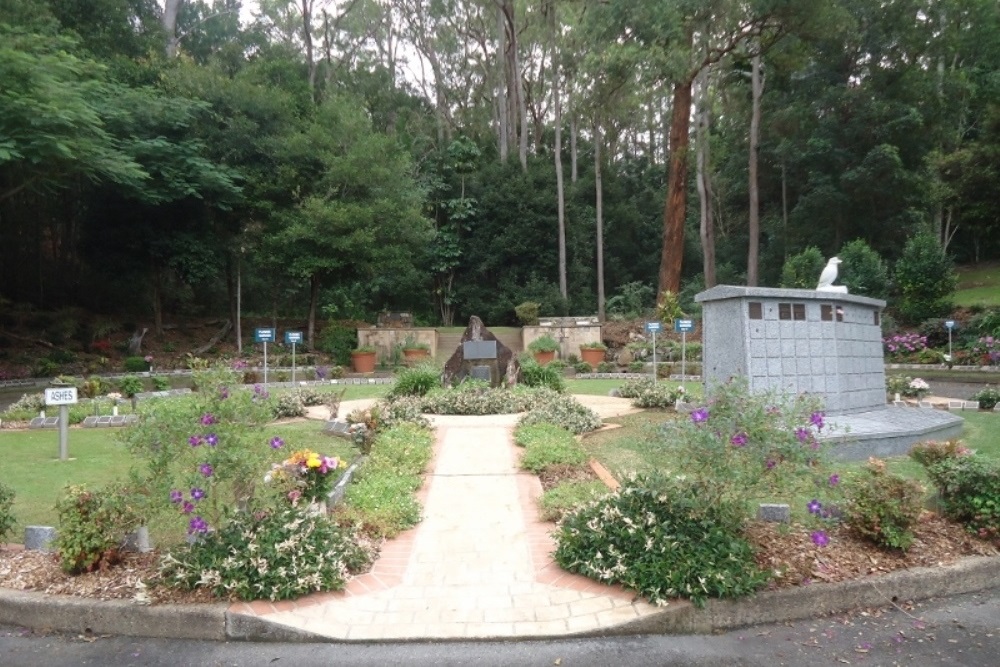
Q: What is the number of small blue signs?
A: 5